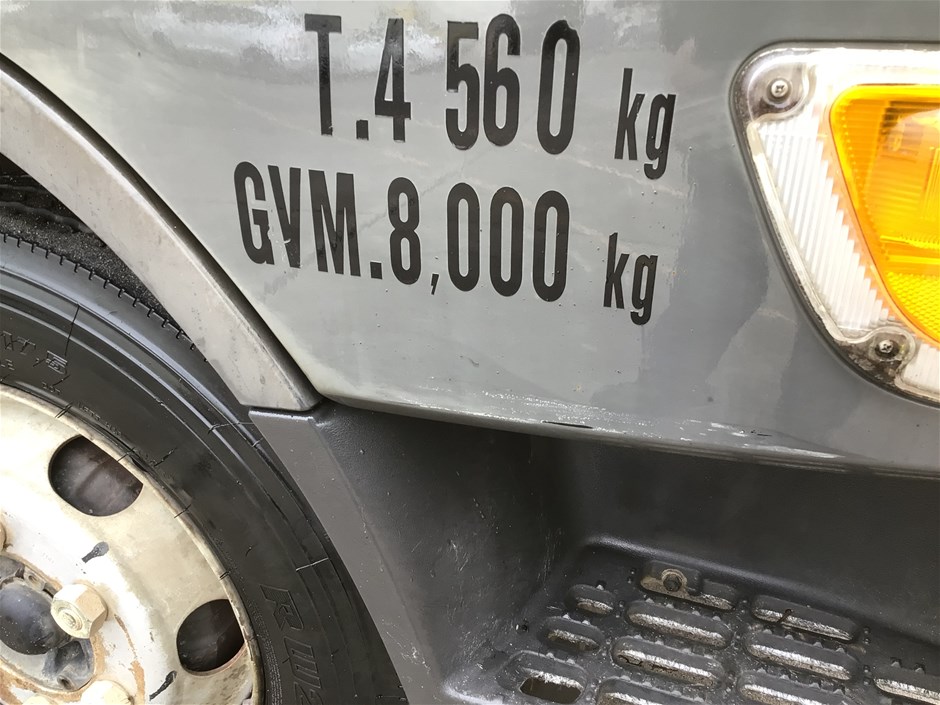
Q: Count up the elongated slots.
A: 11